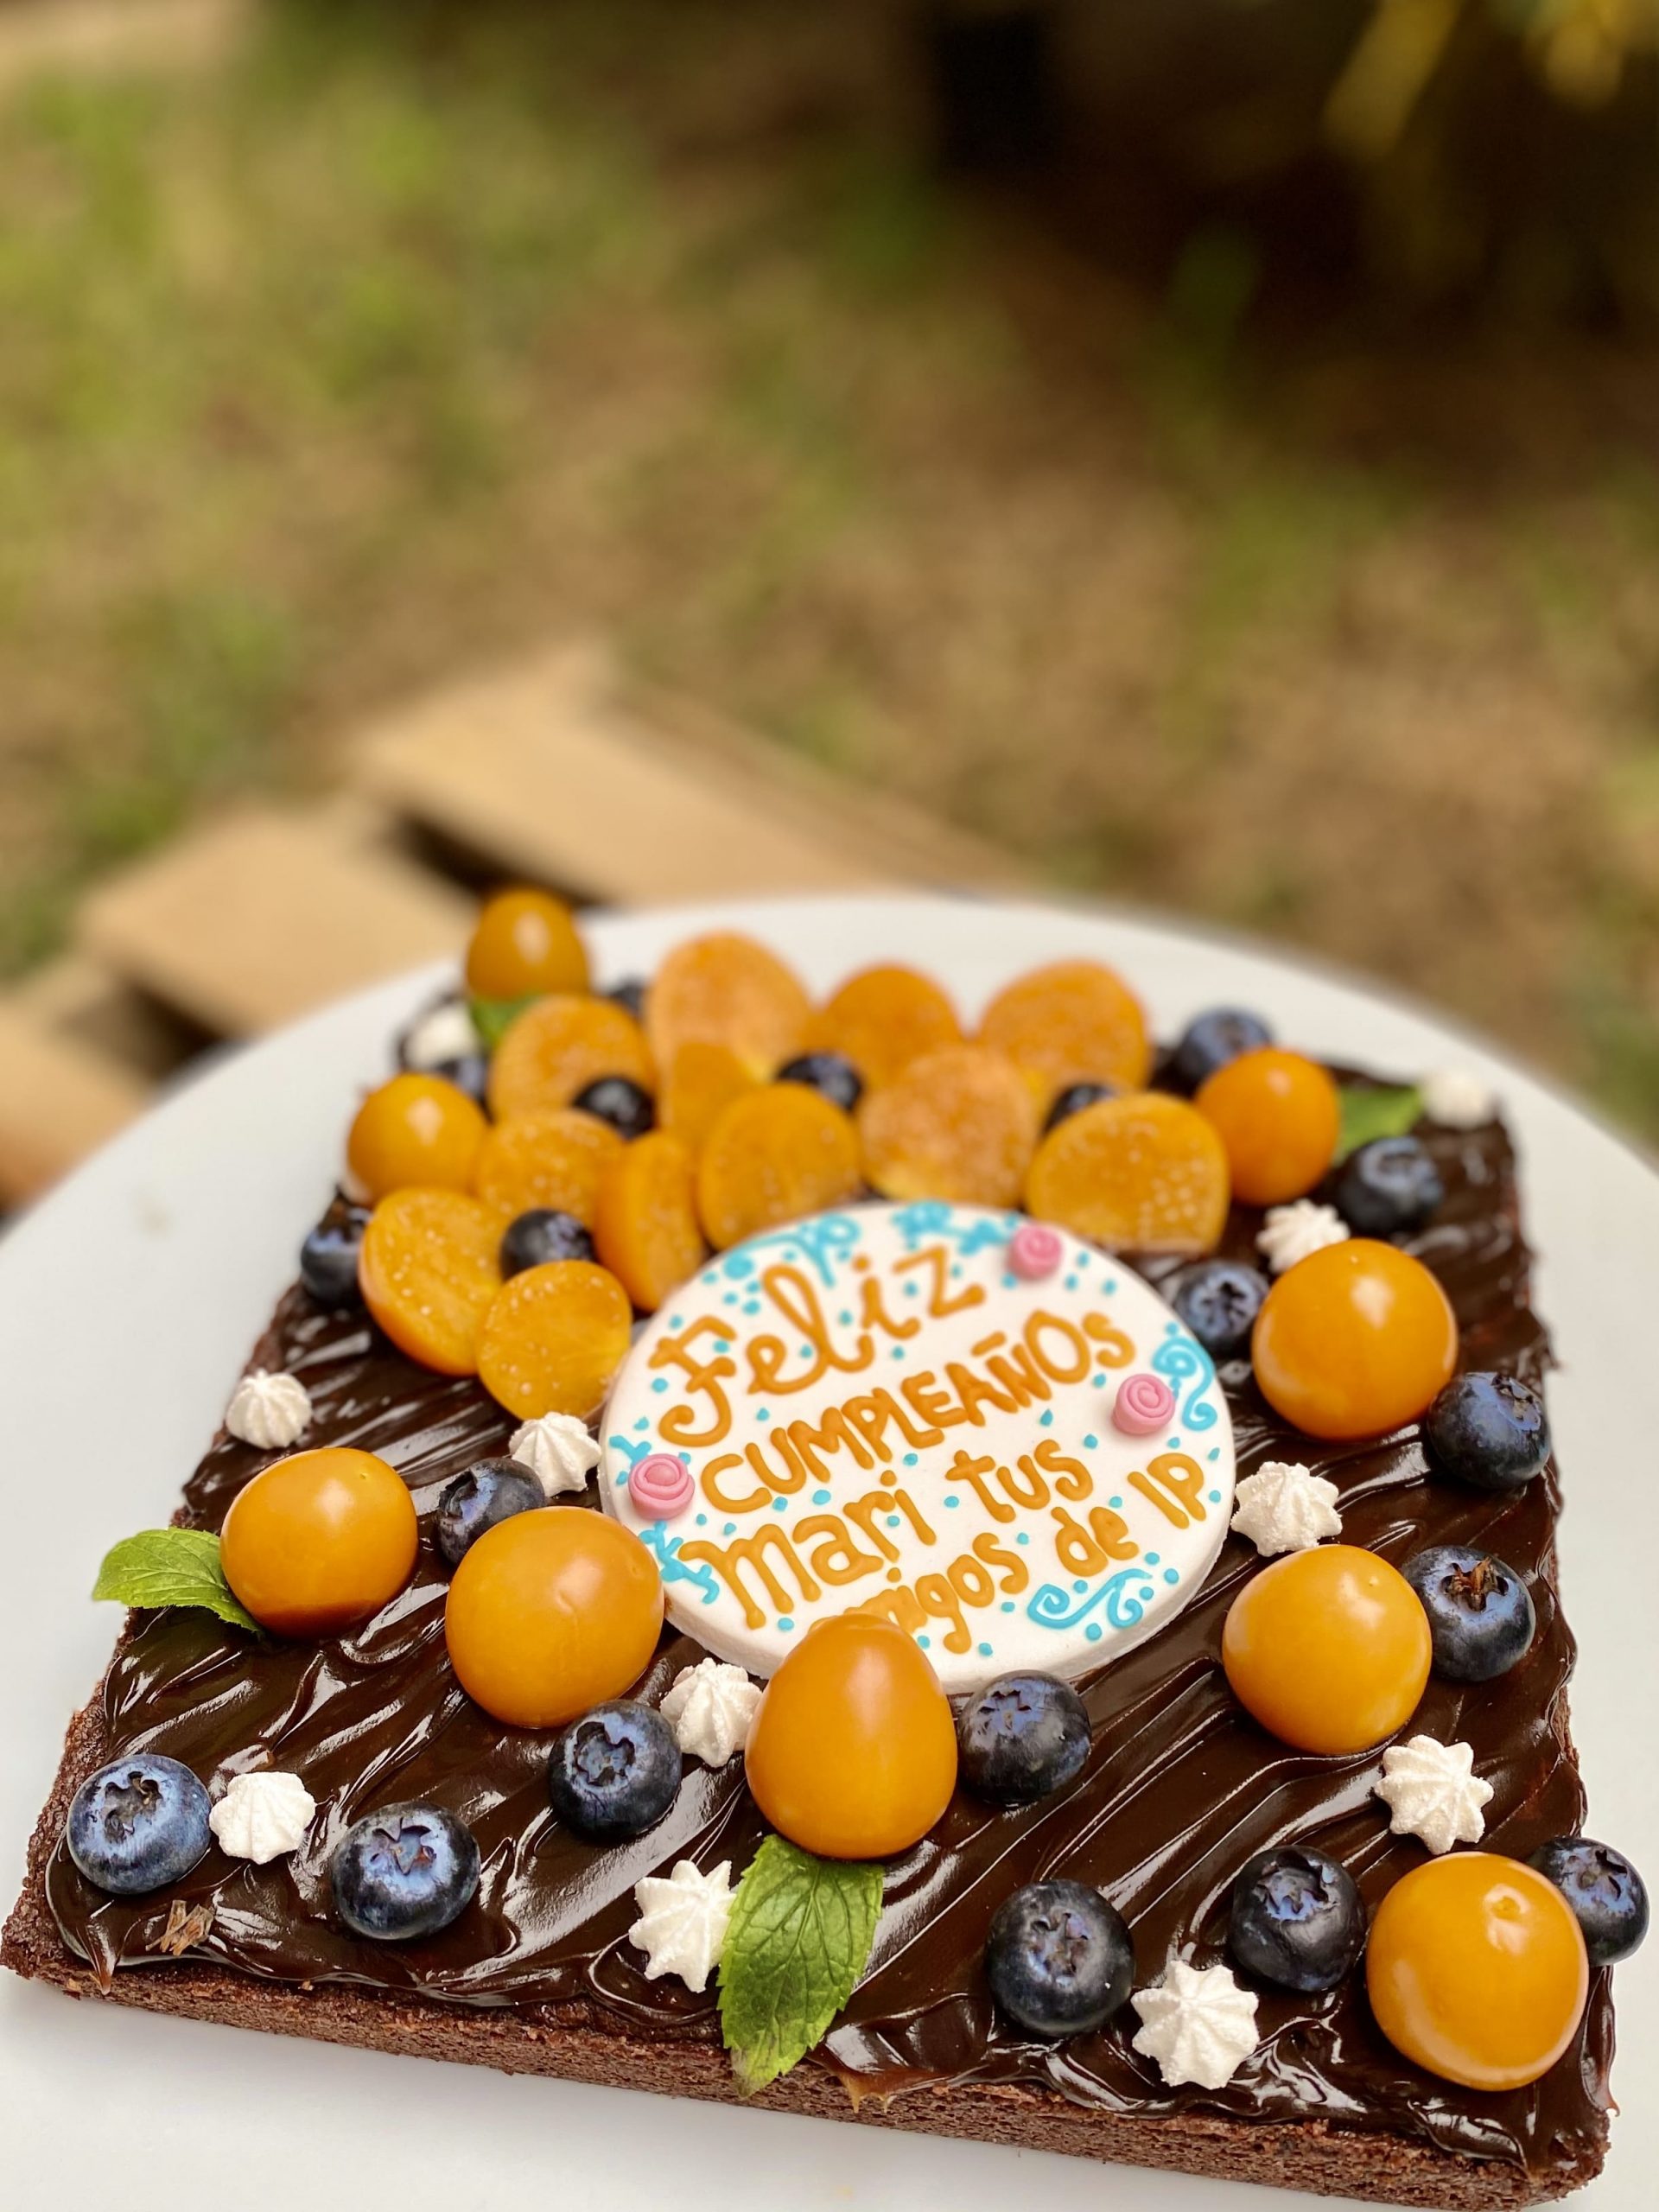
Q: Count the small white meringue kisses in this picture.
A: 11